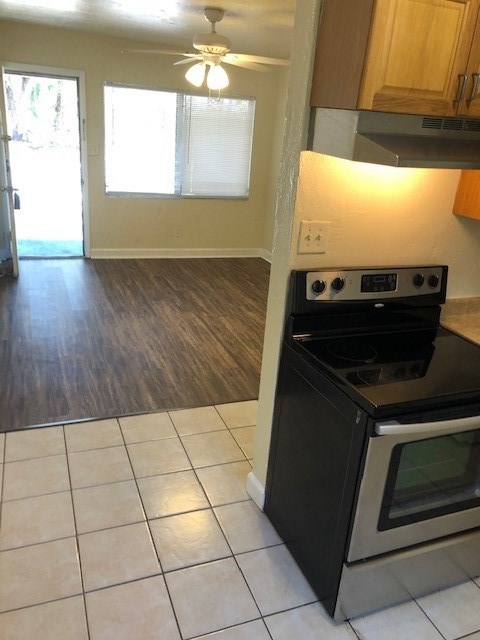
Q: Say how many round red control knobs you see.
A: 0